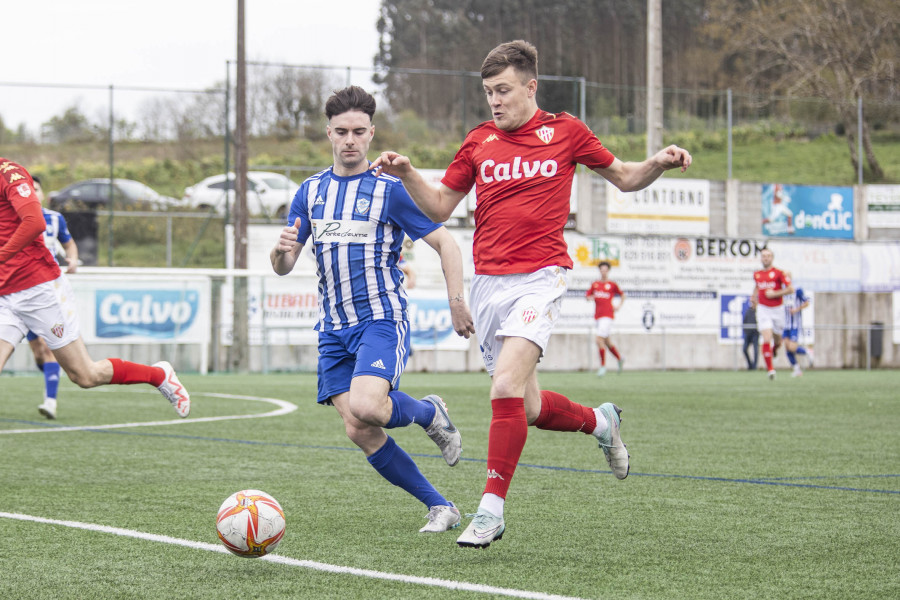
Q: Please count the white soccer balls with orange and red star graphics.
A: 1